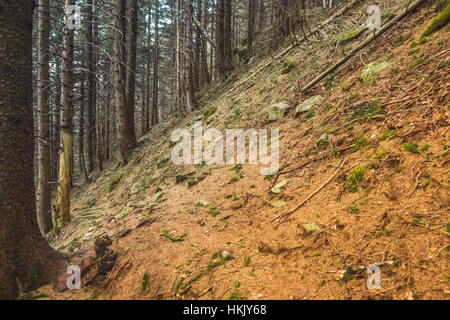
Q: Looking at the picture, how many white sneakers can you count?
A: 0